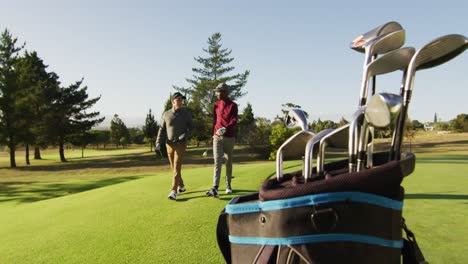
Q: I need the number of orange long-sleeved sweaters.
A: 0